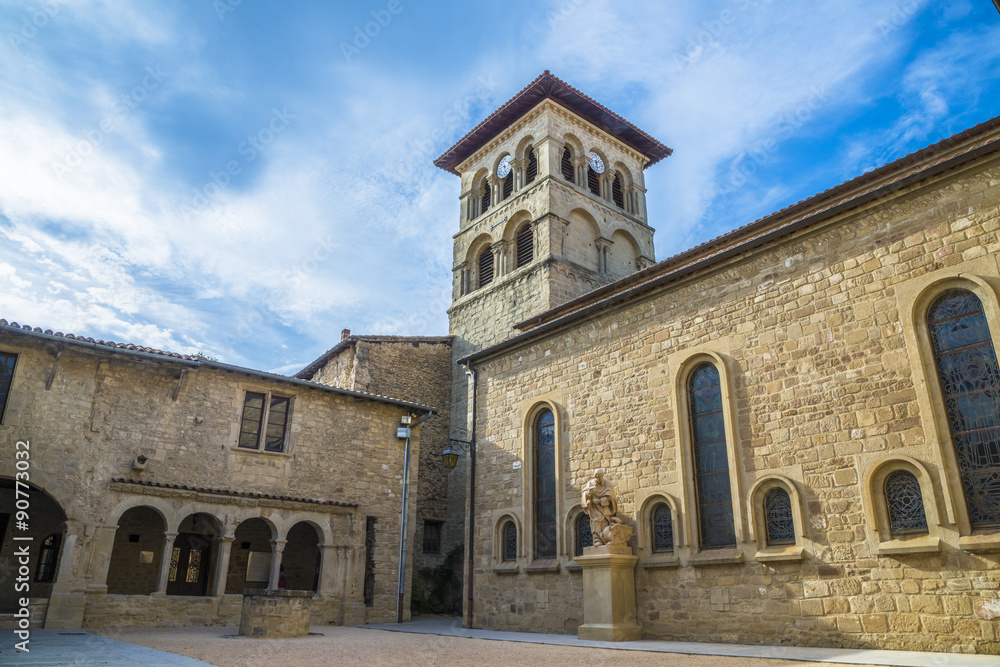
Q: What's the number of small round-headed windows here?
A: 5